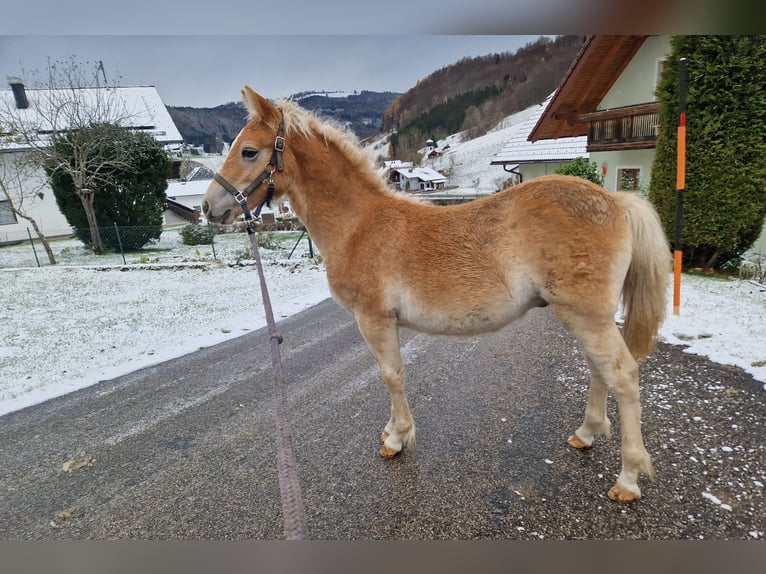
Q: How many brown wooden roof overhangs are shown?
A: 1